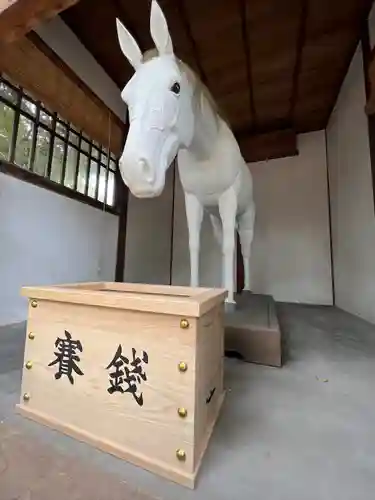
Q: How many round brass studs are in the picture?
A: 8